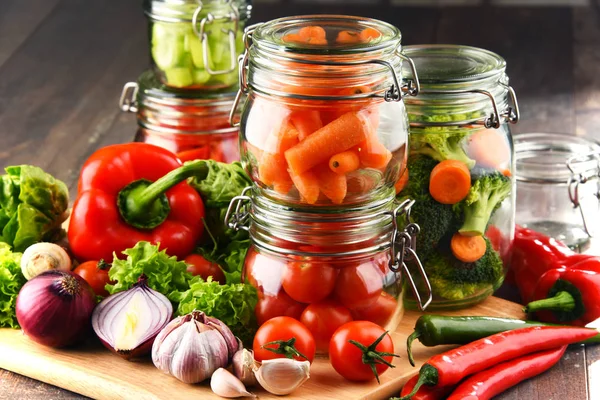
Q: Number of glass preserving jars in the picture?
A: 6